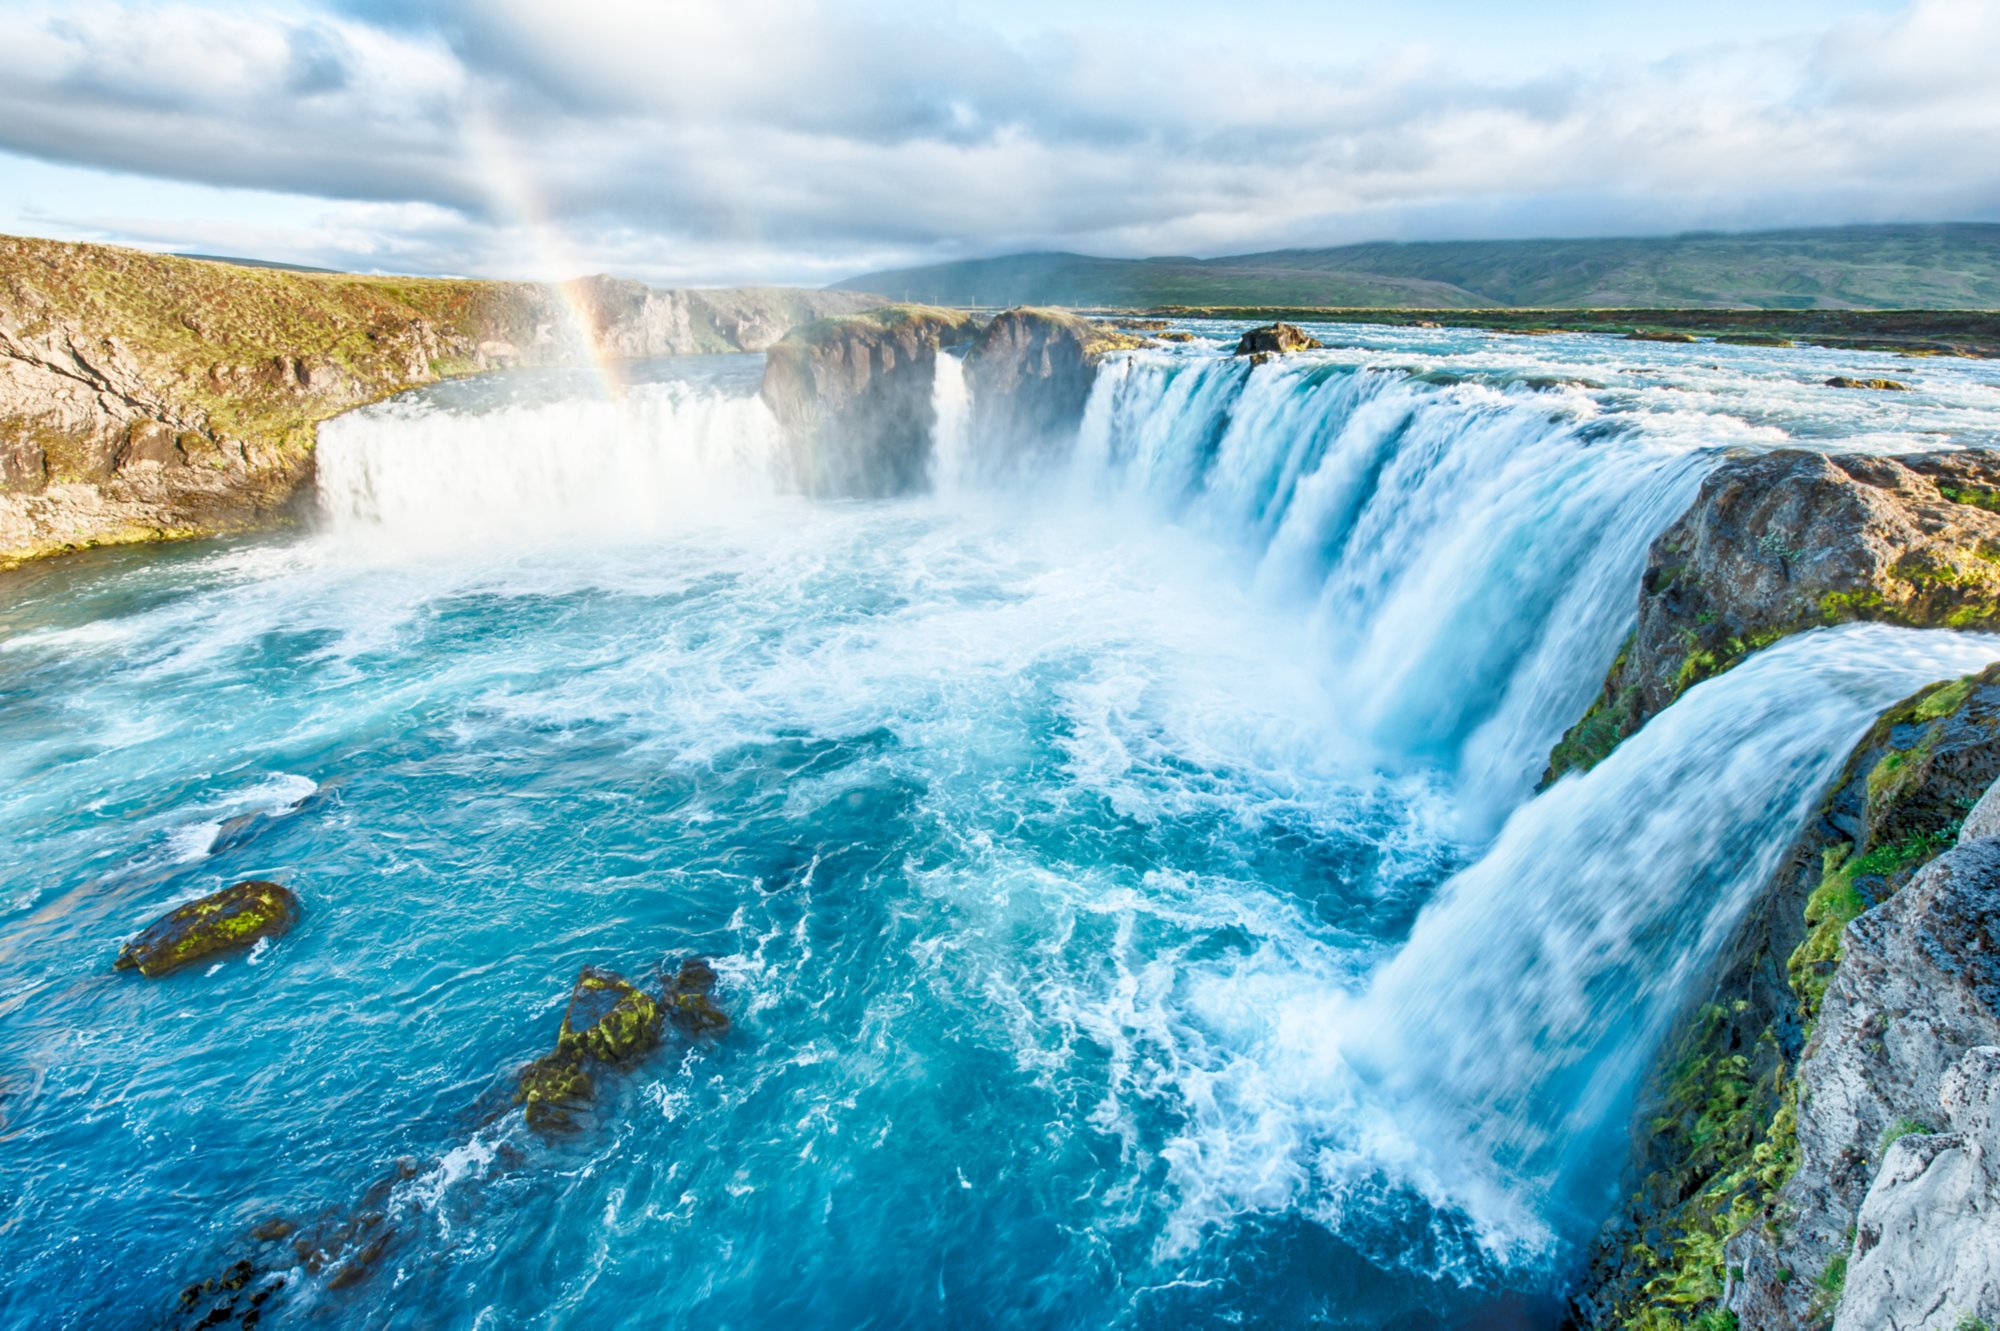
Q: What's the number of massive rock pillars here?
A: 2